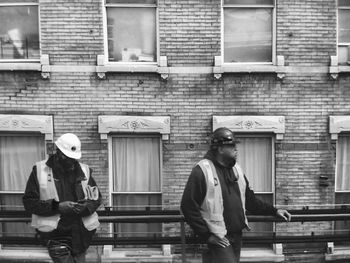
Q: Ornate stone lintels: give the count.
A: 4